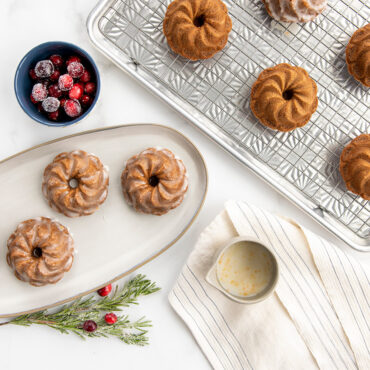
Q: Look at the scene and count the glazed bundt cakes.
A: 4